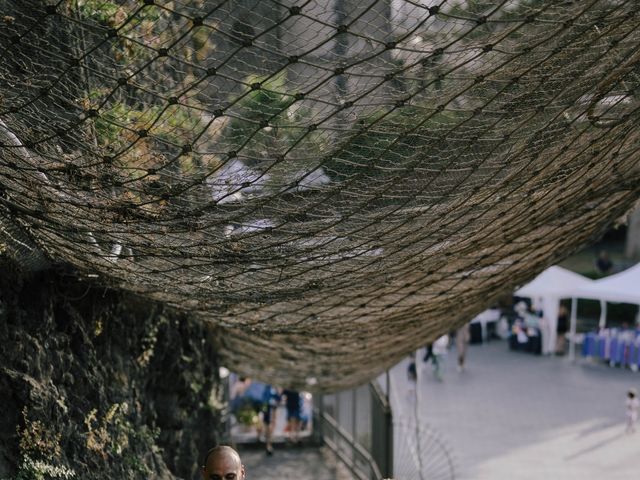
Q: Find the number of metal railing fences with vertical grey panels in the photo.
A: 1